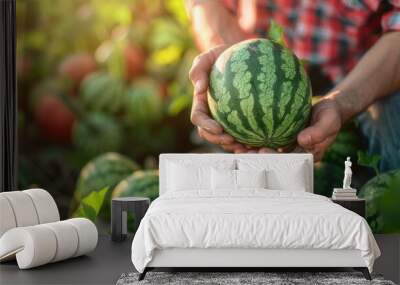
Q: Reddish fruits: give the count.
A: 3